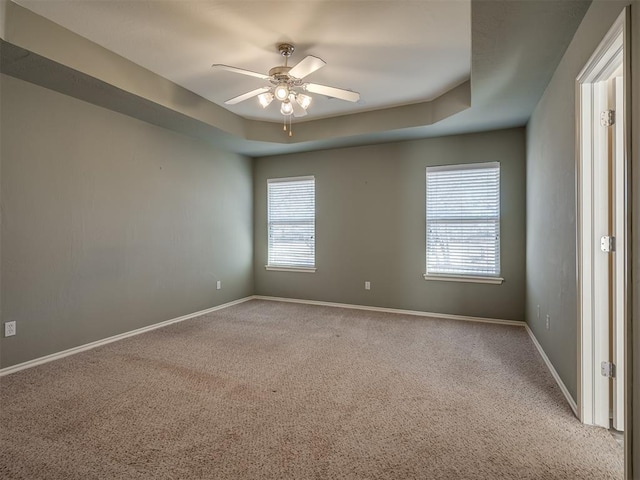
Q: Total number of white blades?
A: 5